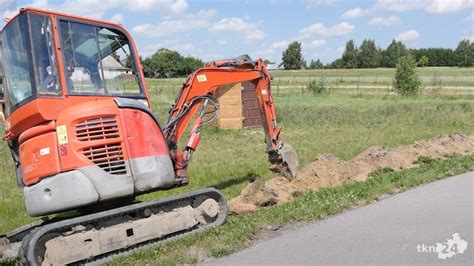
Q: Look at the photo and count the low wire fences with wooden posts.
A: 1